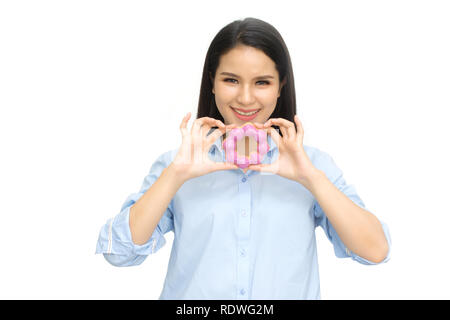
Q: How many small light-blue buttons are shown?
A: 4